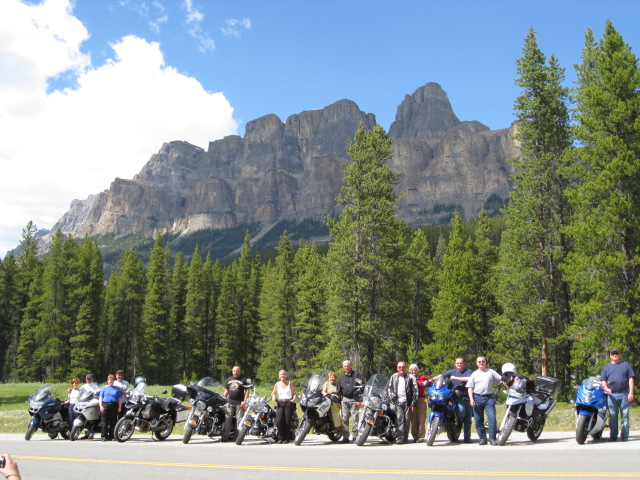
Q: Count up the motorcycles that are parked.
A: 10